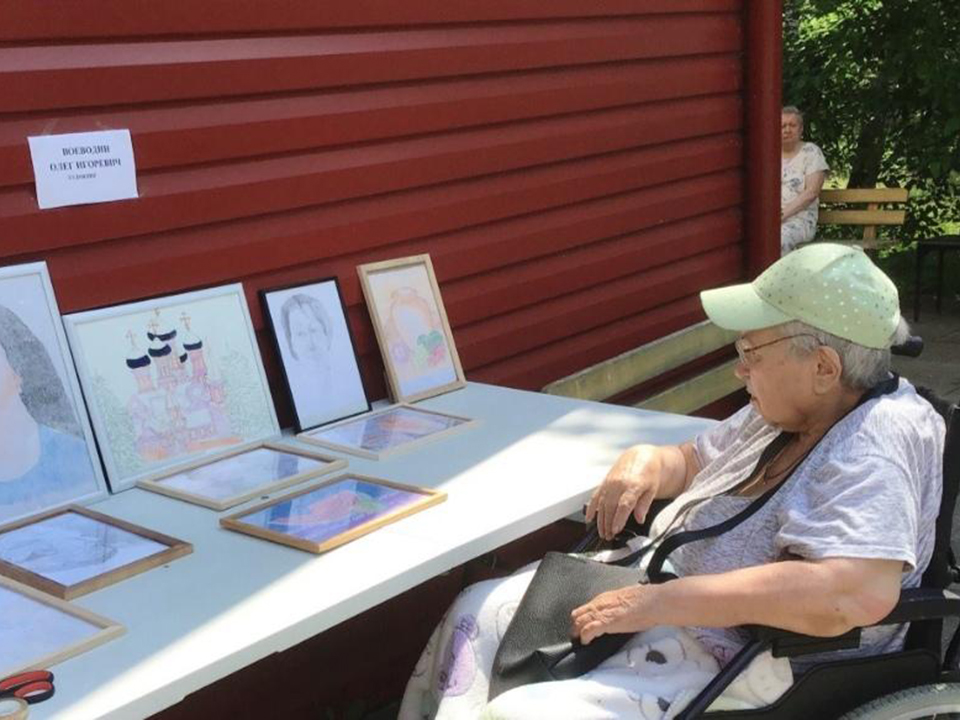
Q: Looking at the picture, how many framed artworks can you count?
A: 9